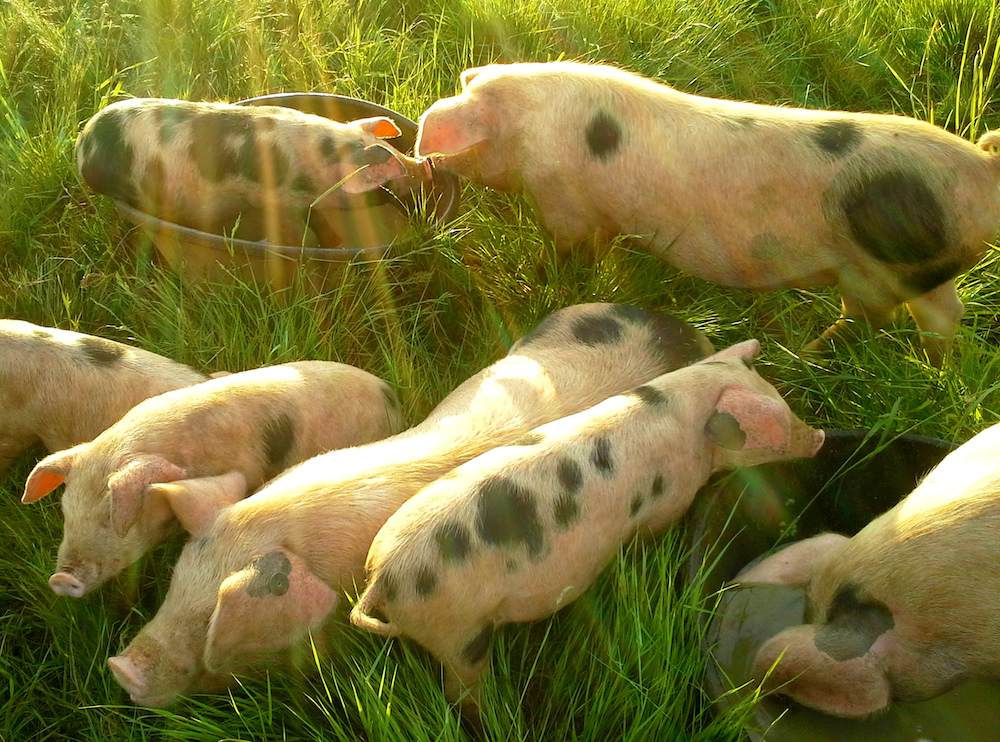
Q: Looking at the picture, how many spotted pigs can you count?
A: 7